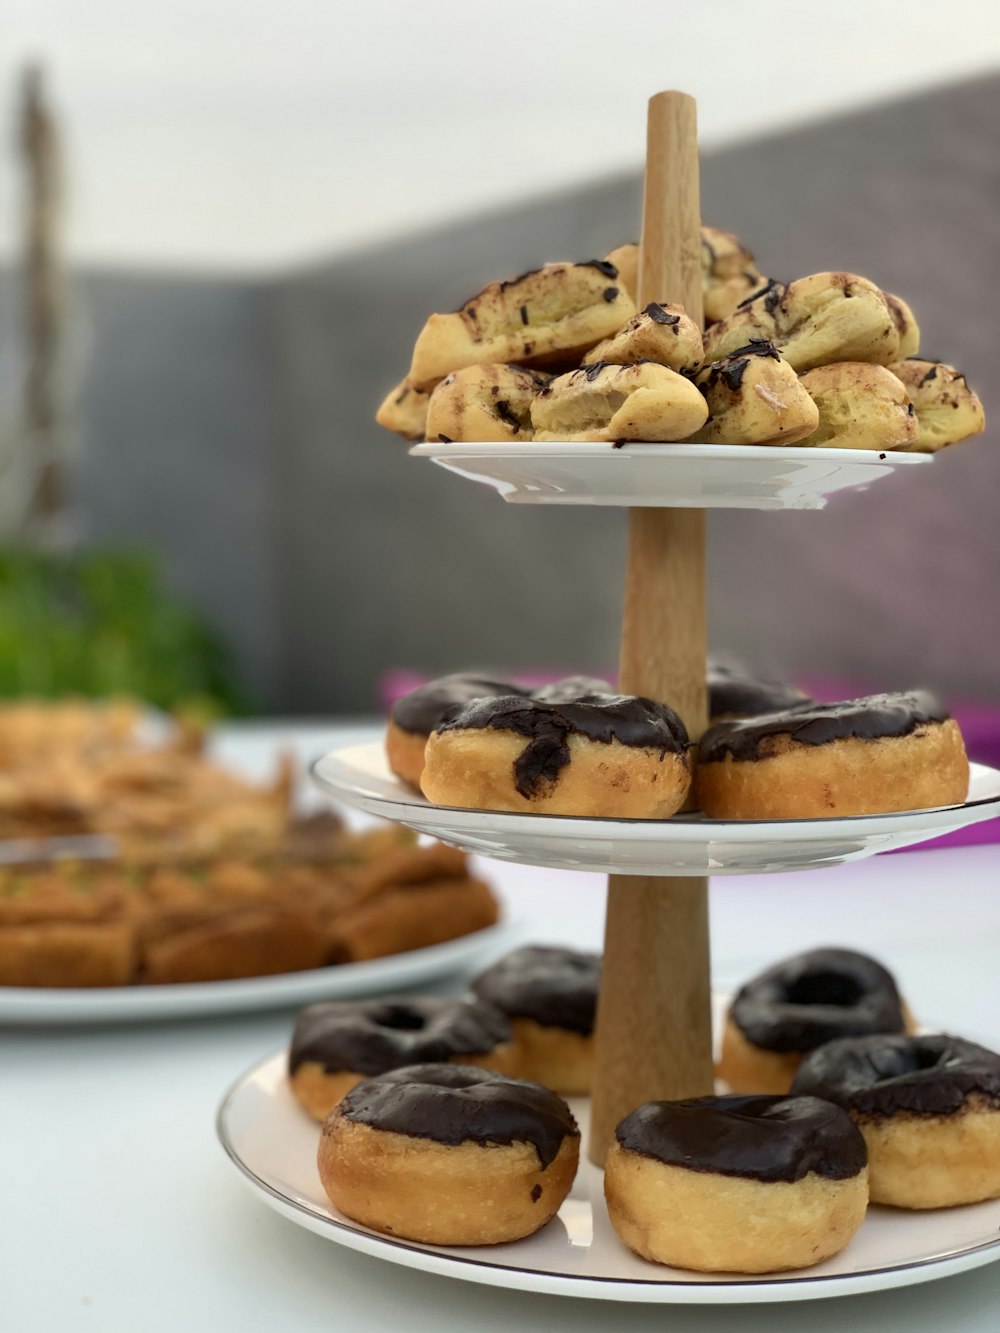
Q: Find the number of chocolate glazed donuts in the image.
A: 11